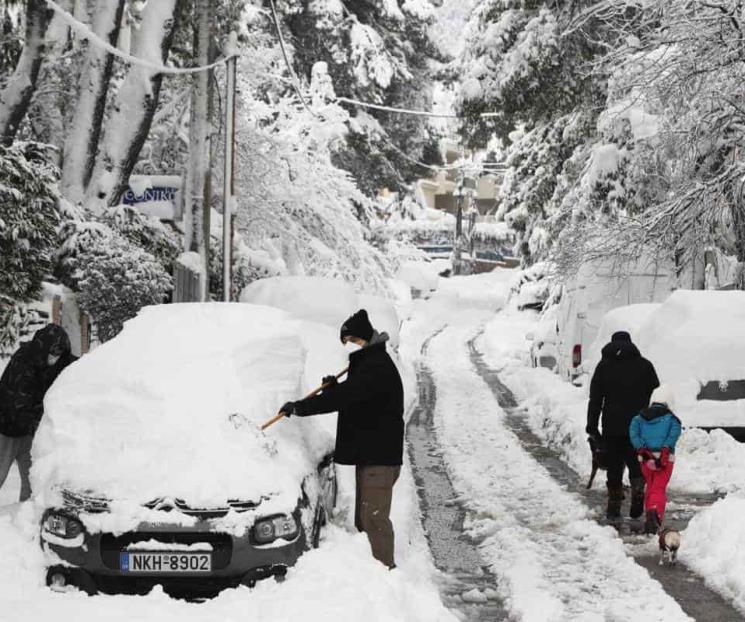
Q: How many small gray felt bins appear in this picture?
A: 0